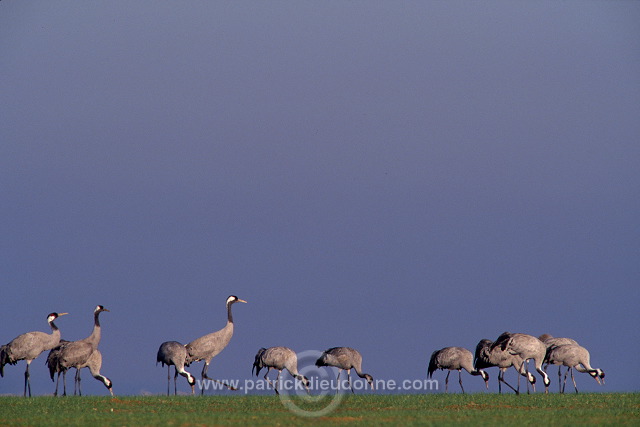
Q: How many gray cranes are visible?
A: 12